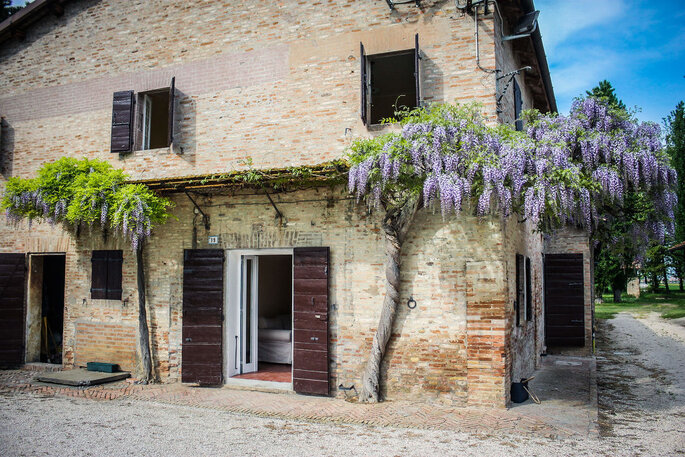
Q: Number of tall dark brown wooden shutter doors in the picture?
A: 4